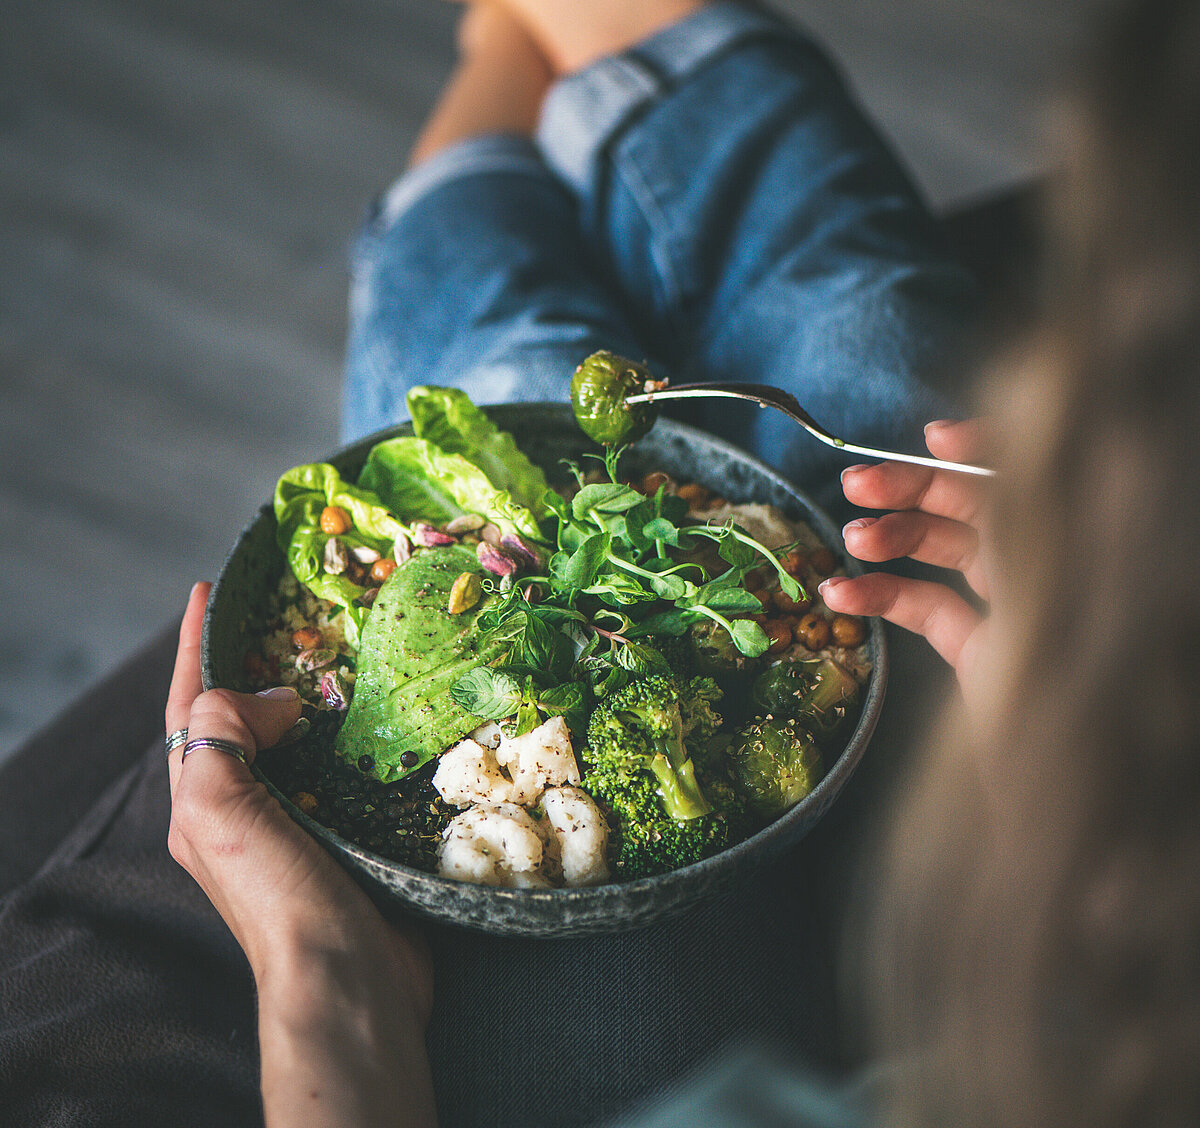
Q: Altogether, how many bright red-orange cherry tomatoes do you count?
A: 0